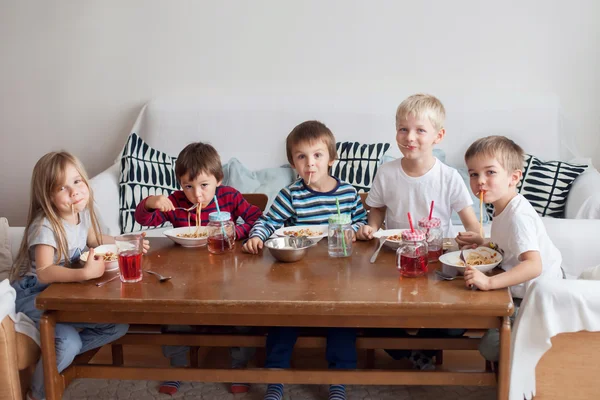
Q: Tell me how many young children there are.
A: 5